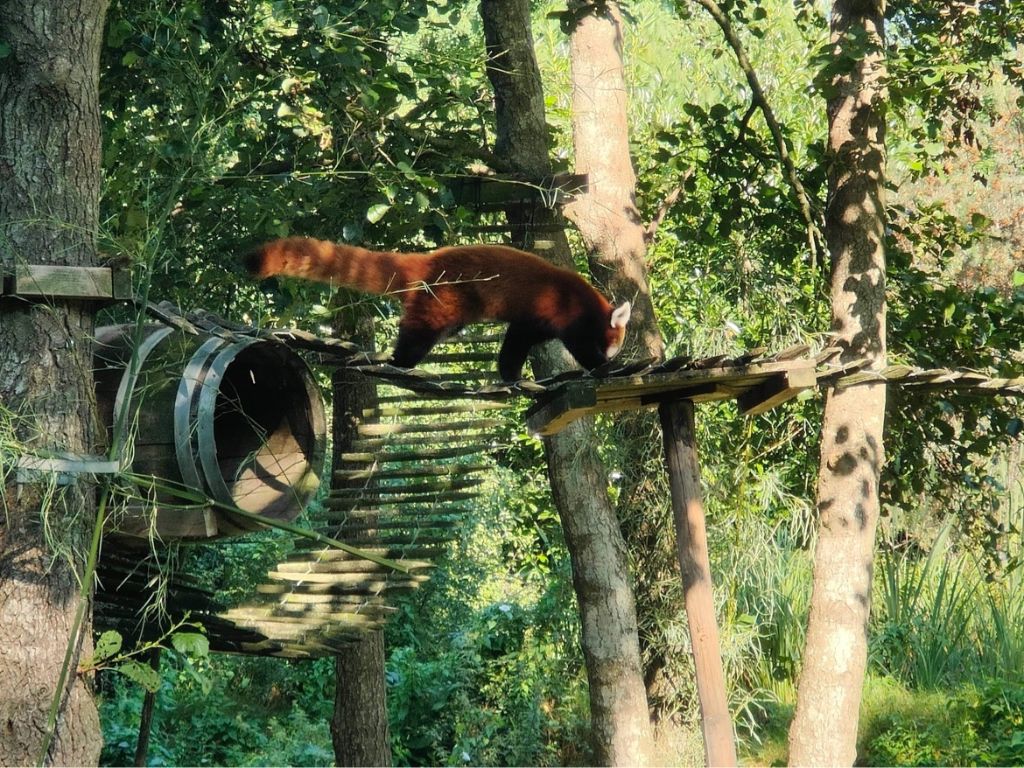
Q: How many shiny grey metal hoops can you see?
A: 3